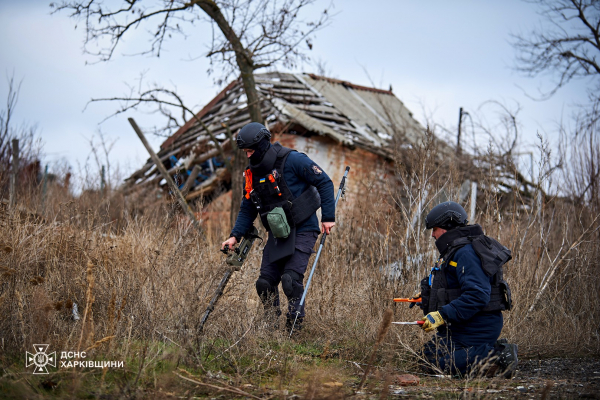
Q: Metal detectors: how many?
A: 1